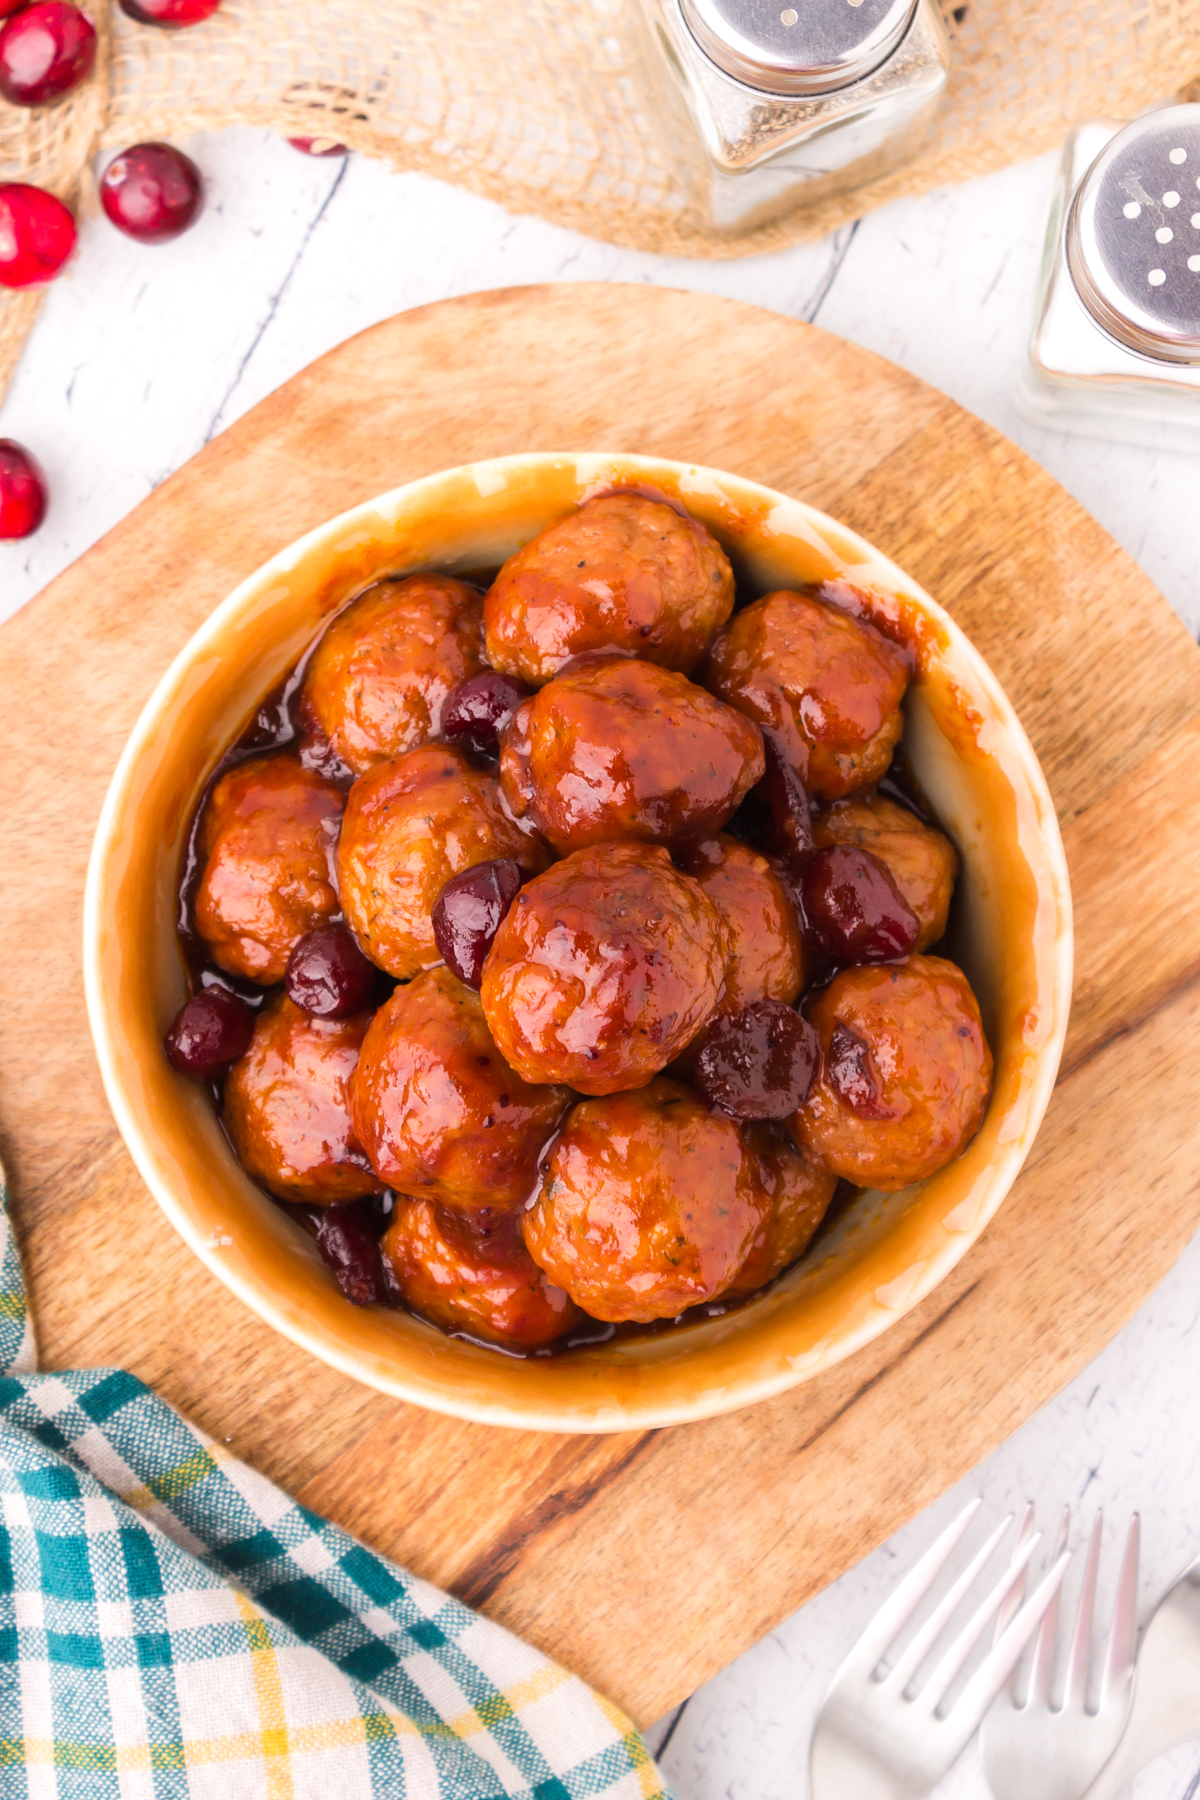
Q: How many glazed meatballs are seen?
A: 15